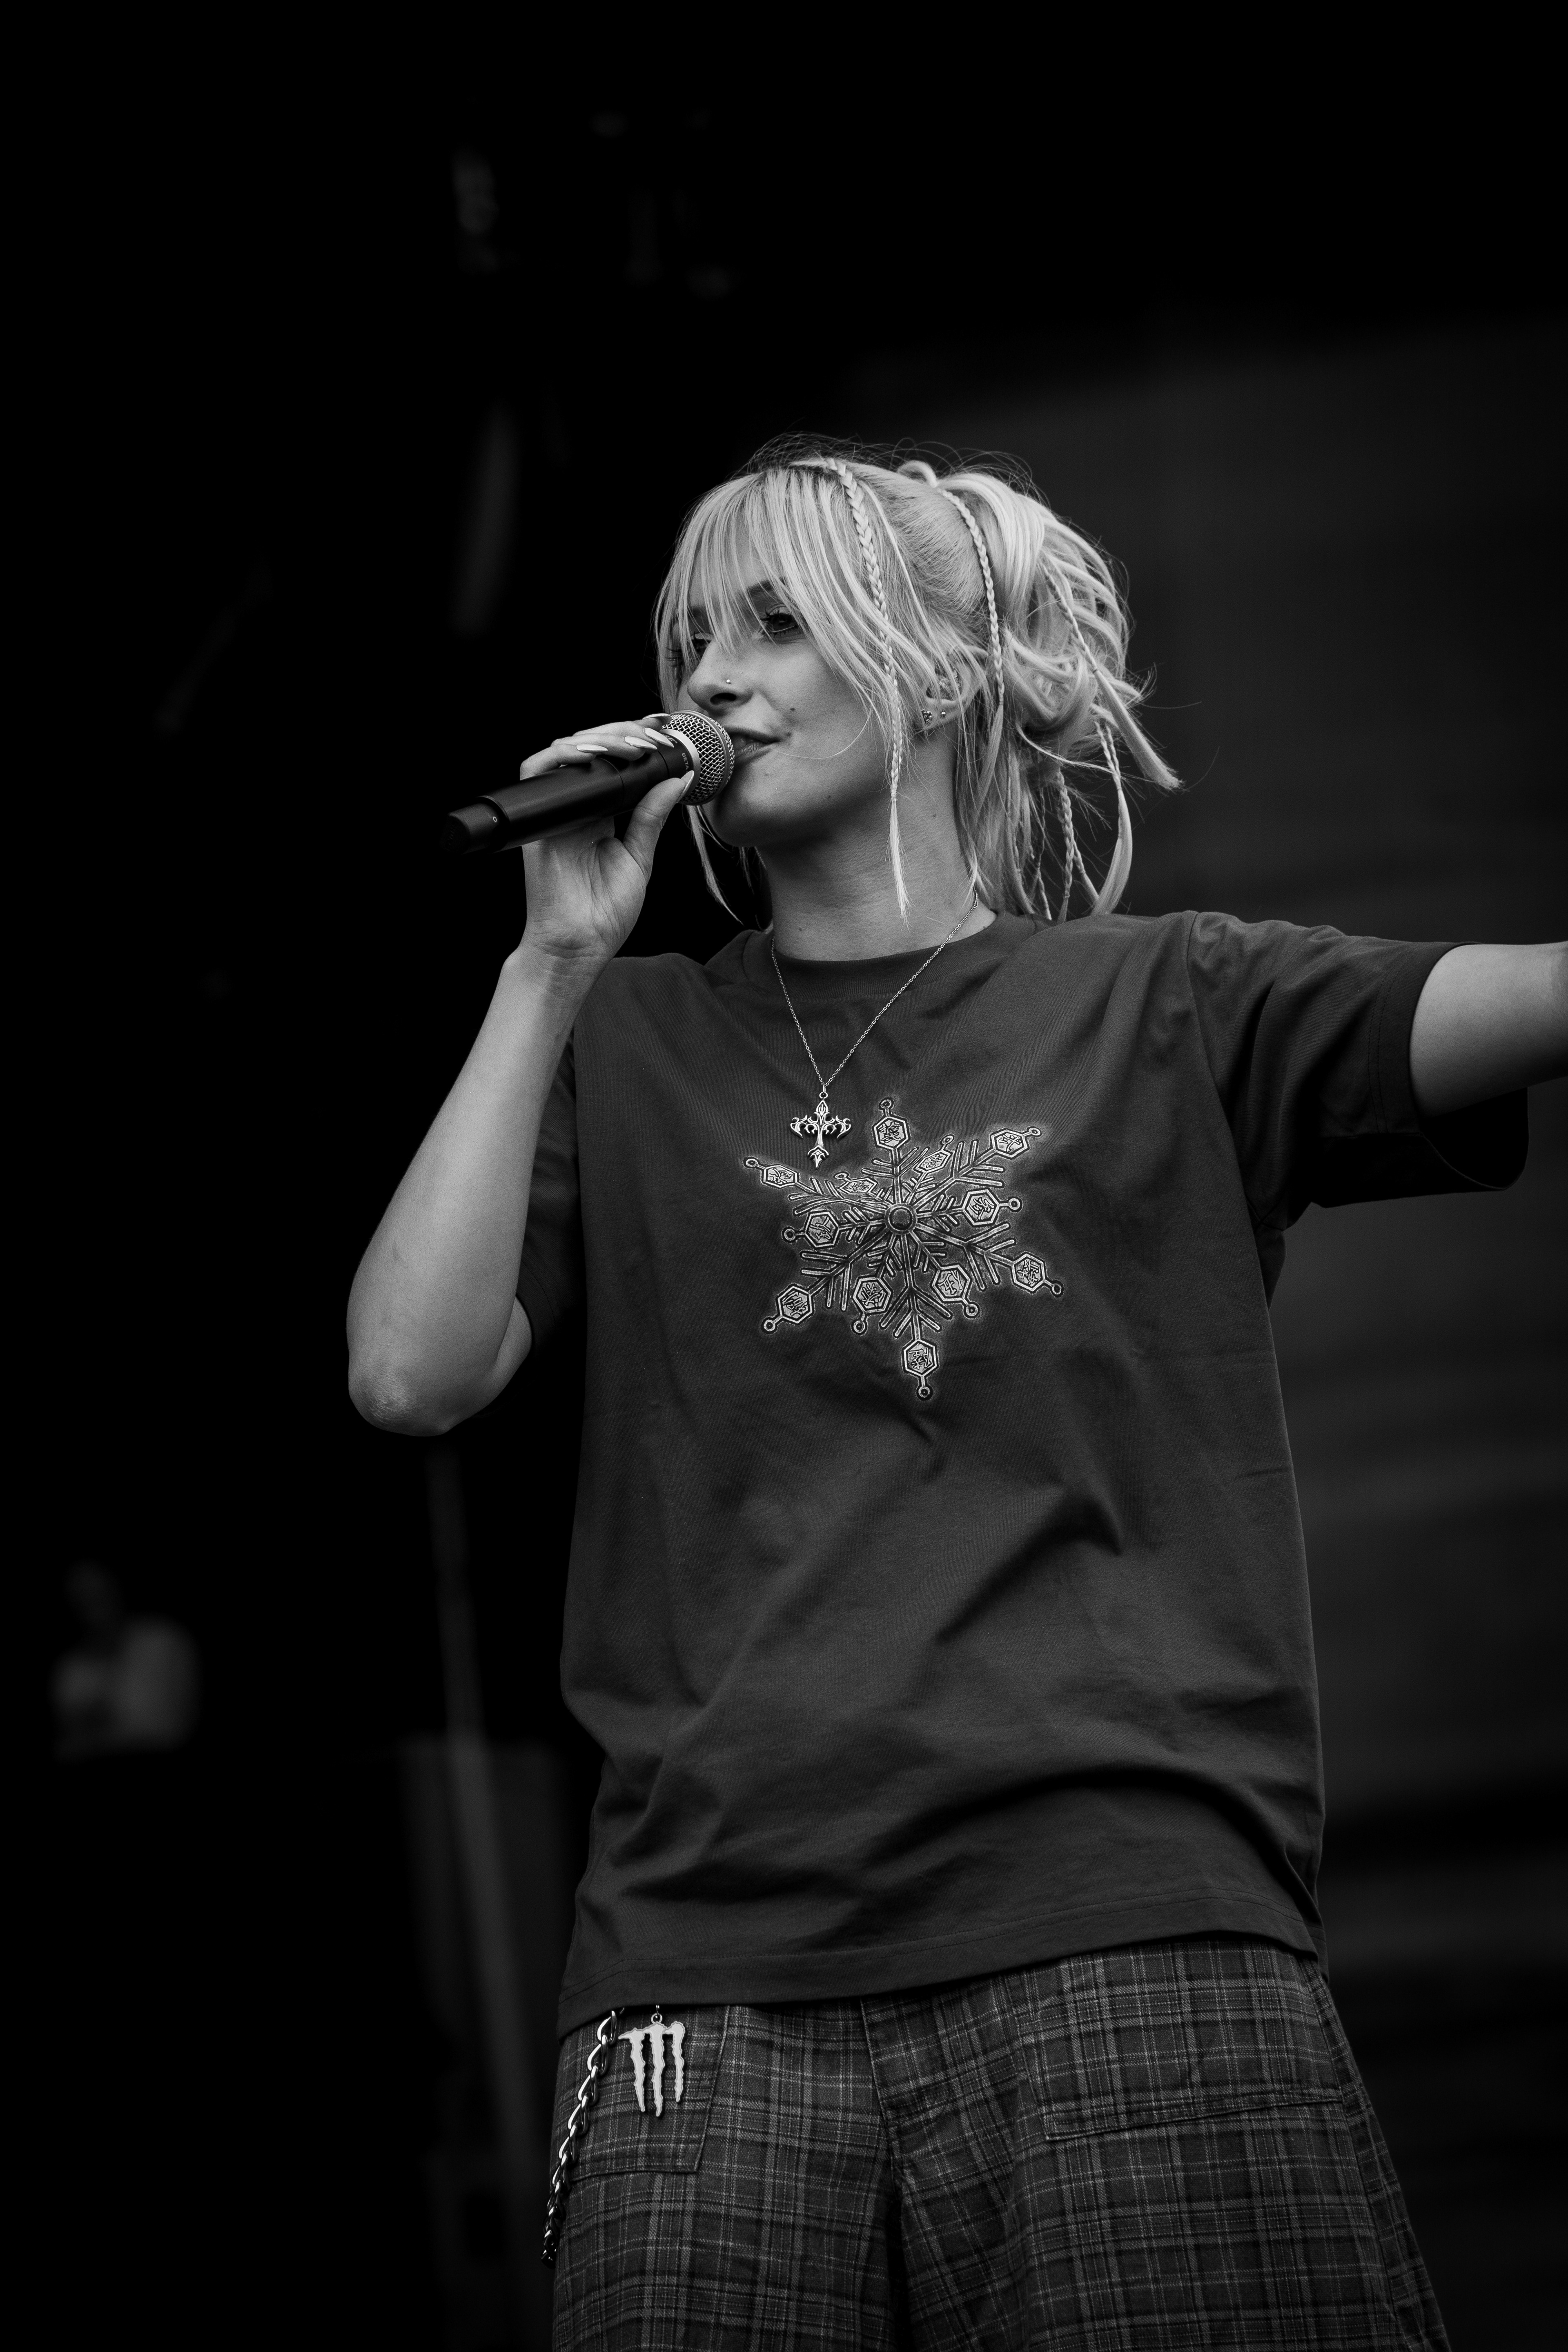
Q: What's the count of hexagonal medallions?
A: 12